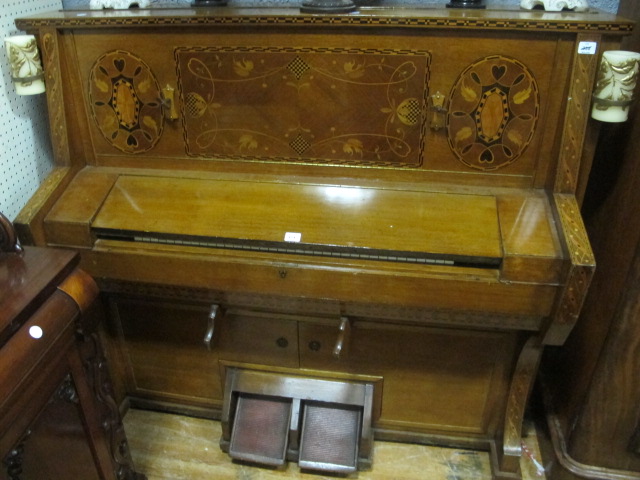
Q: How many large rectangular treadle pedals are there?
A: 2